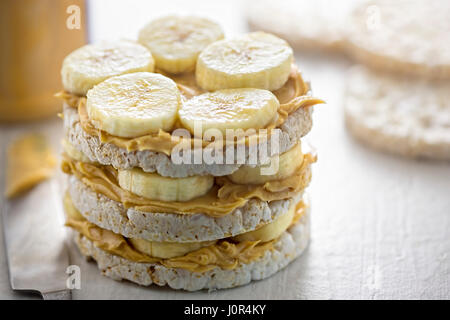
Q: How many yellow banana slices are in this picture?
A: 11